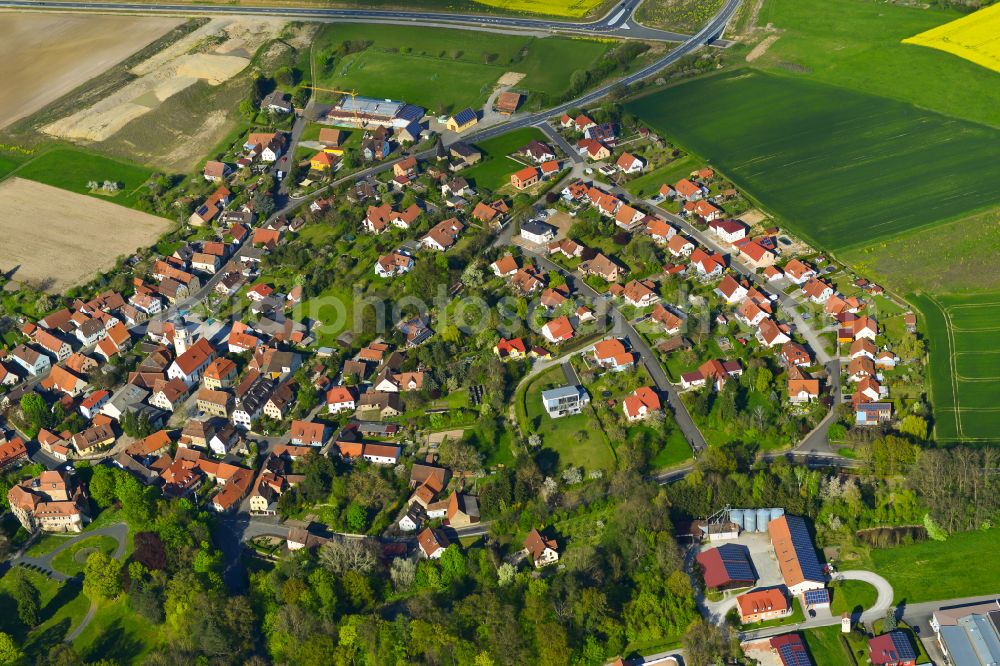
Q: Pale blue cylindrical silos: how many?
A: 4